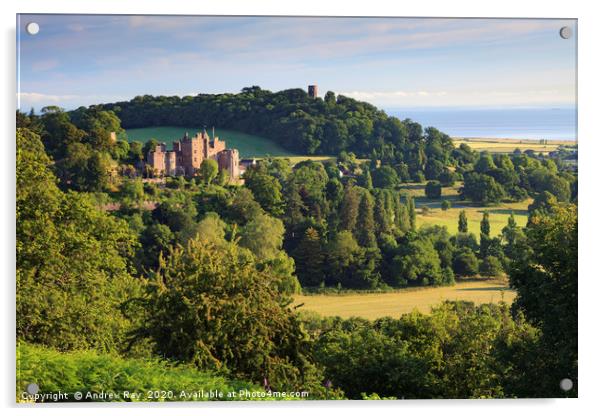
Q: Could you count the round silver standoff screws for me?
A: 4